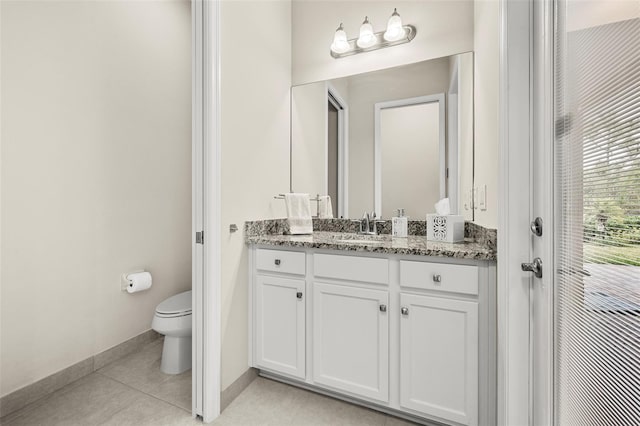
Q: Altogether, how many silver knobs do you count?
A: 5